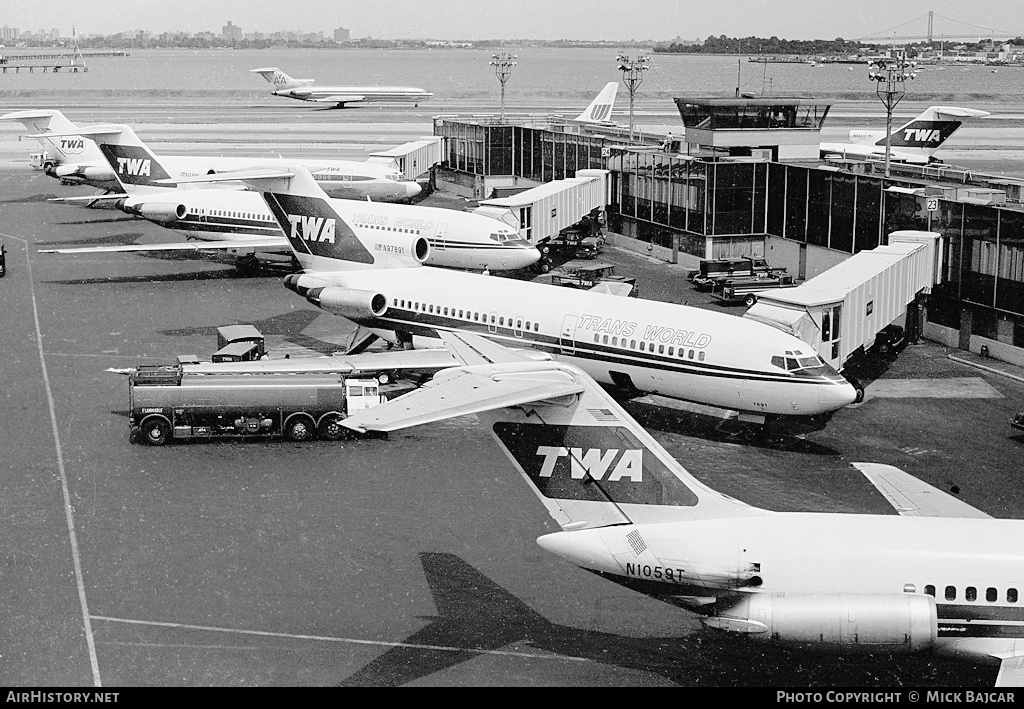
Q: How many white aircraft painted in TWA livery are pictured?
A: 5